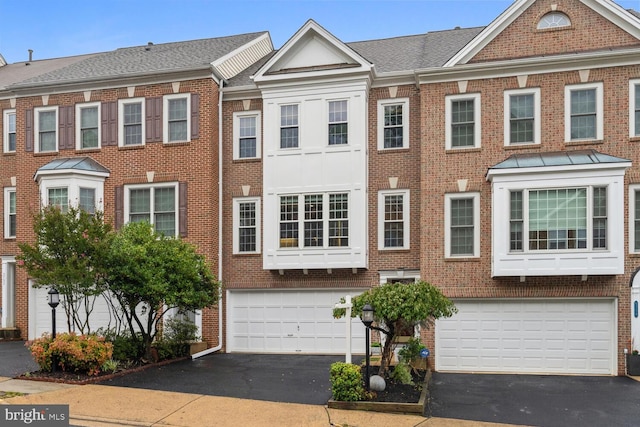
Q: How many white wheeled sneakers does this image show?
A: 0